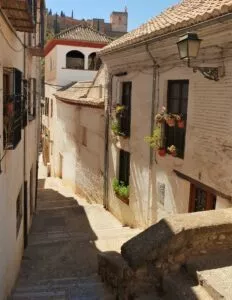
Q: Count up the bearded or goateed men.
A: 0